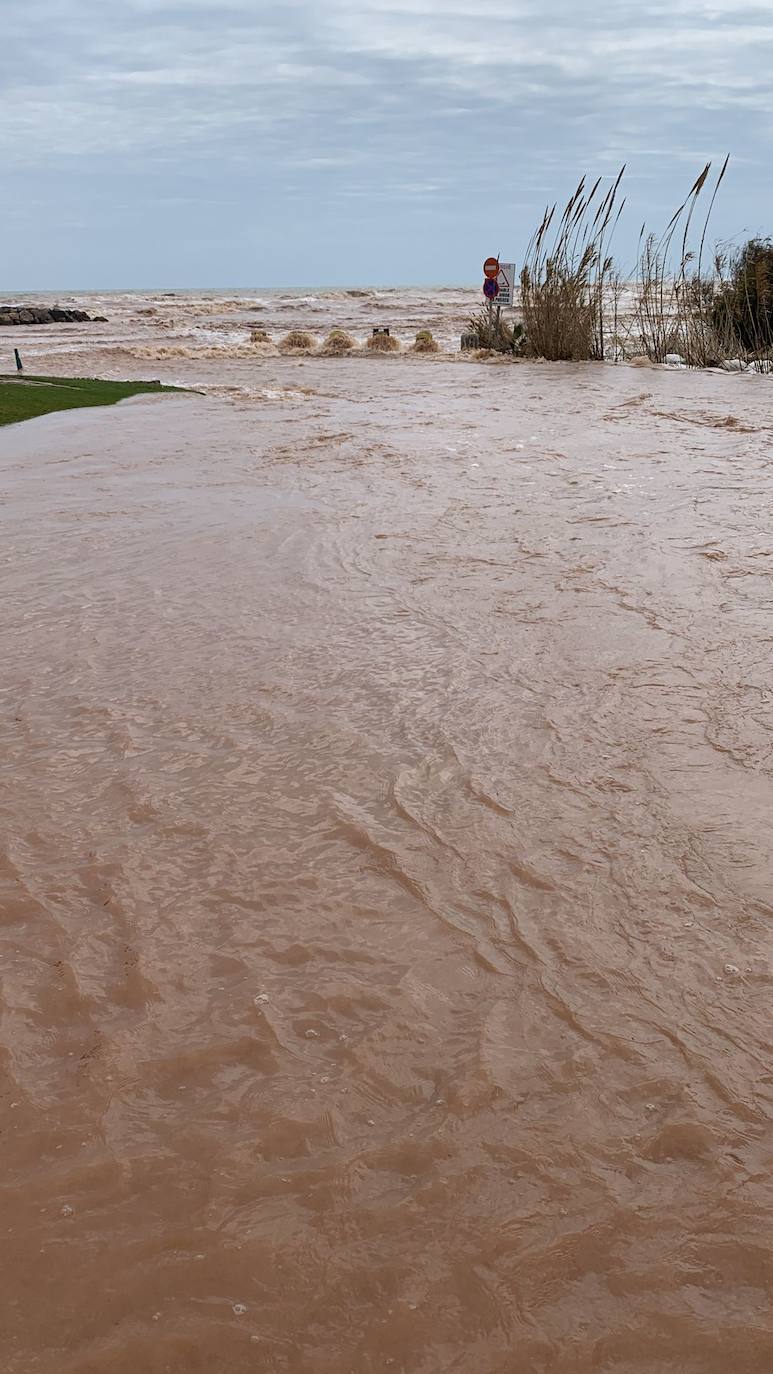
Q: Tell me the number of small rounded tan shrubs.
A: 5